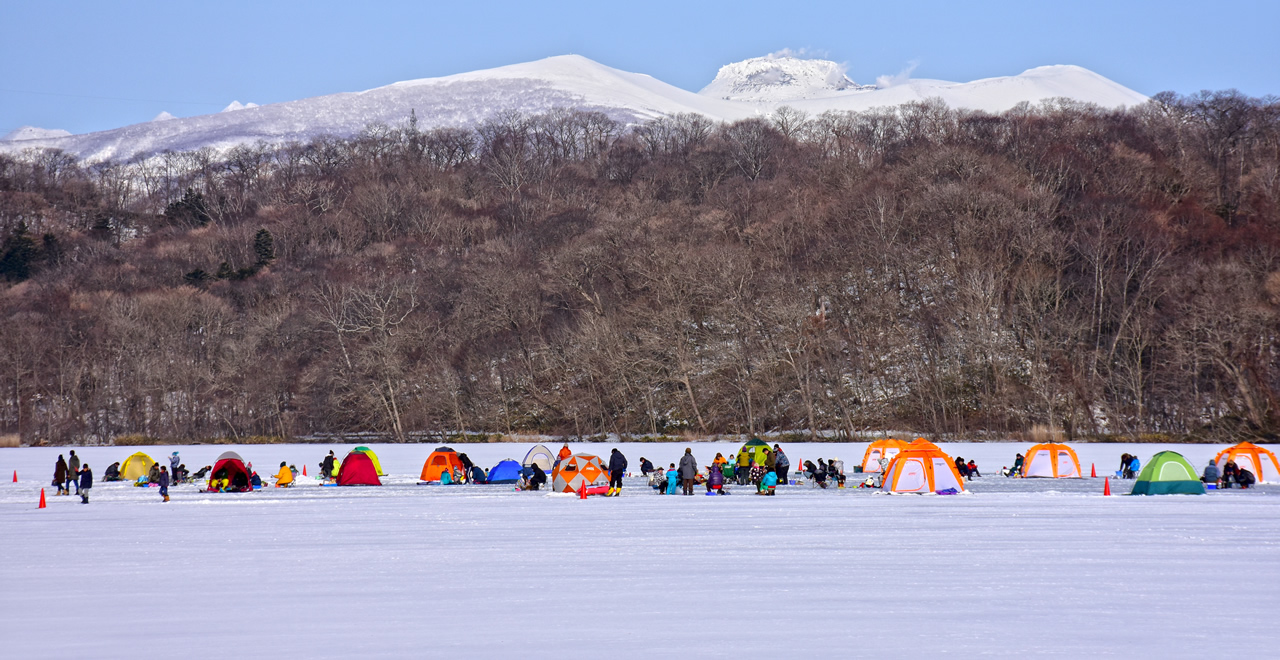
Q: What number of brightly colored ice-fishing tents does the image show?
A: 14